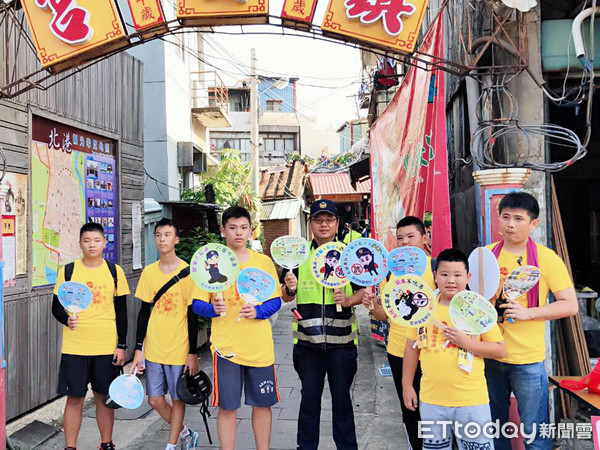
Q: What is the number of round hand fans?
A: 12